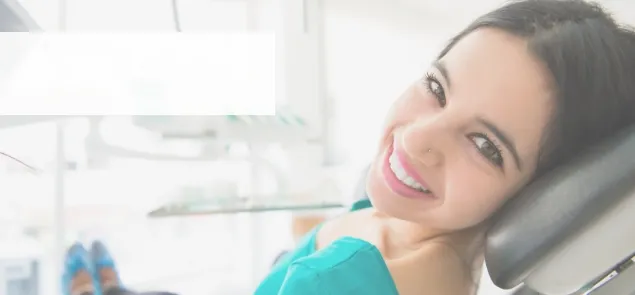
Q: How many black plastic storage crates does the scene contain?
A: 0